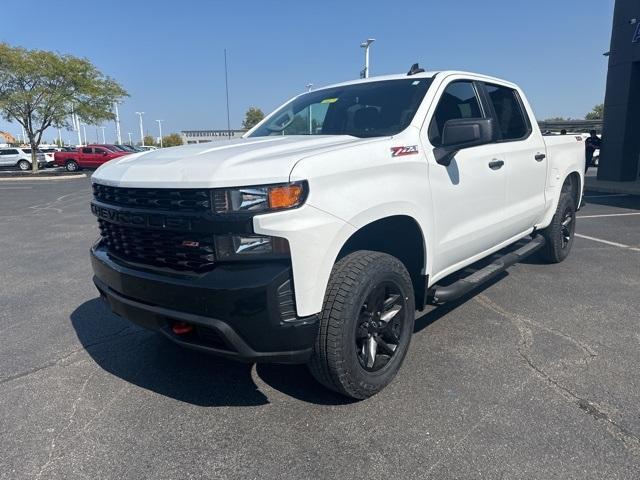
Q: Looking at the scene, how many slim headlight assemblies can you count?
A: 2